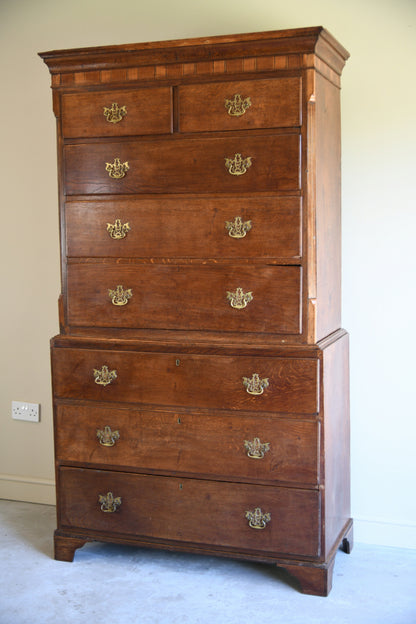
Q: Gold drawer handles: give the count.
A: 14